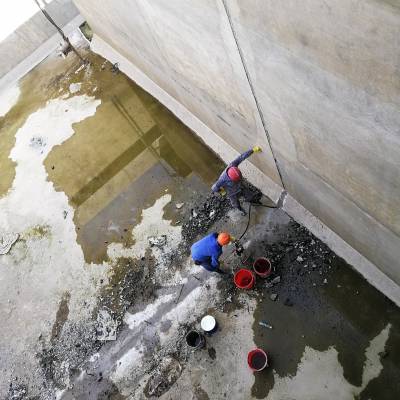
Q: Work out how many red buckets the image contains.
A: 3